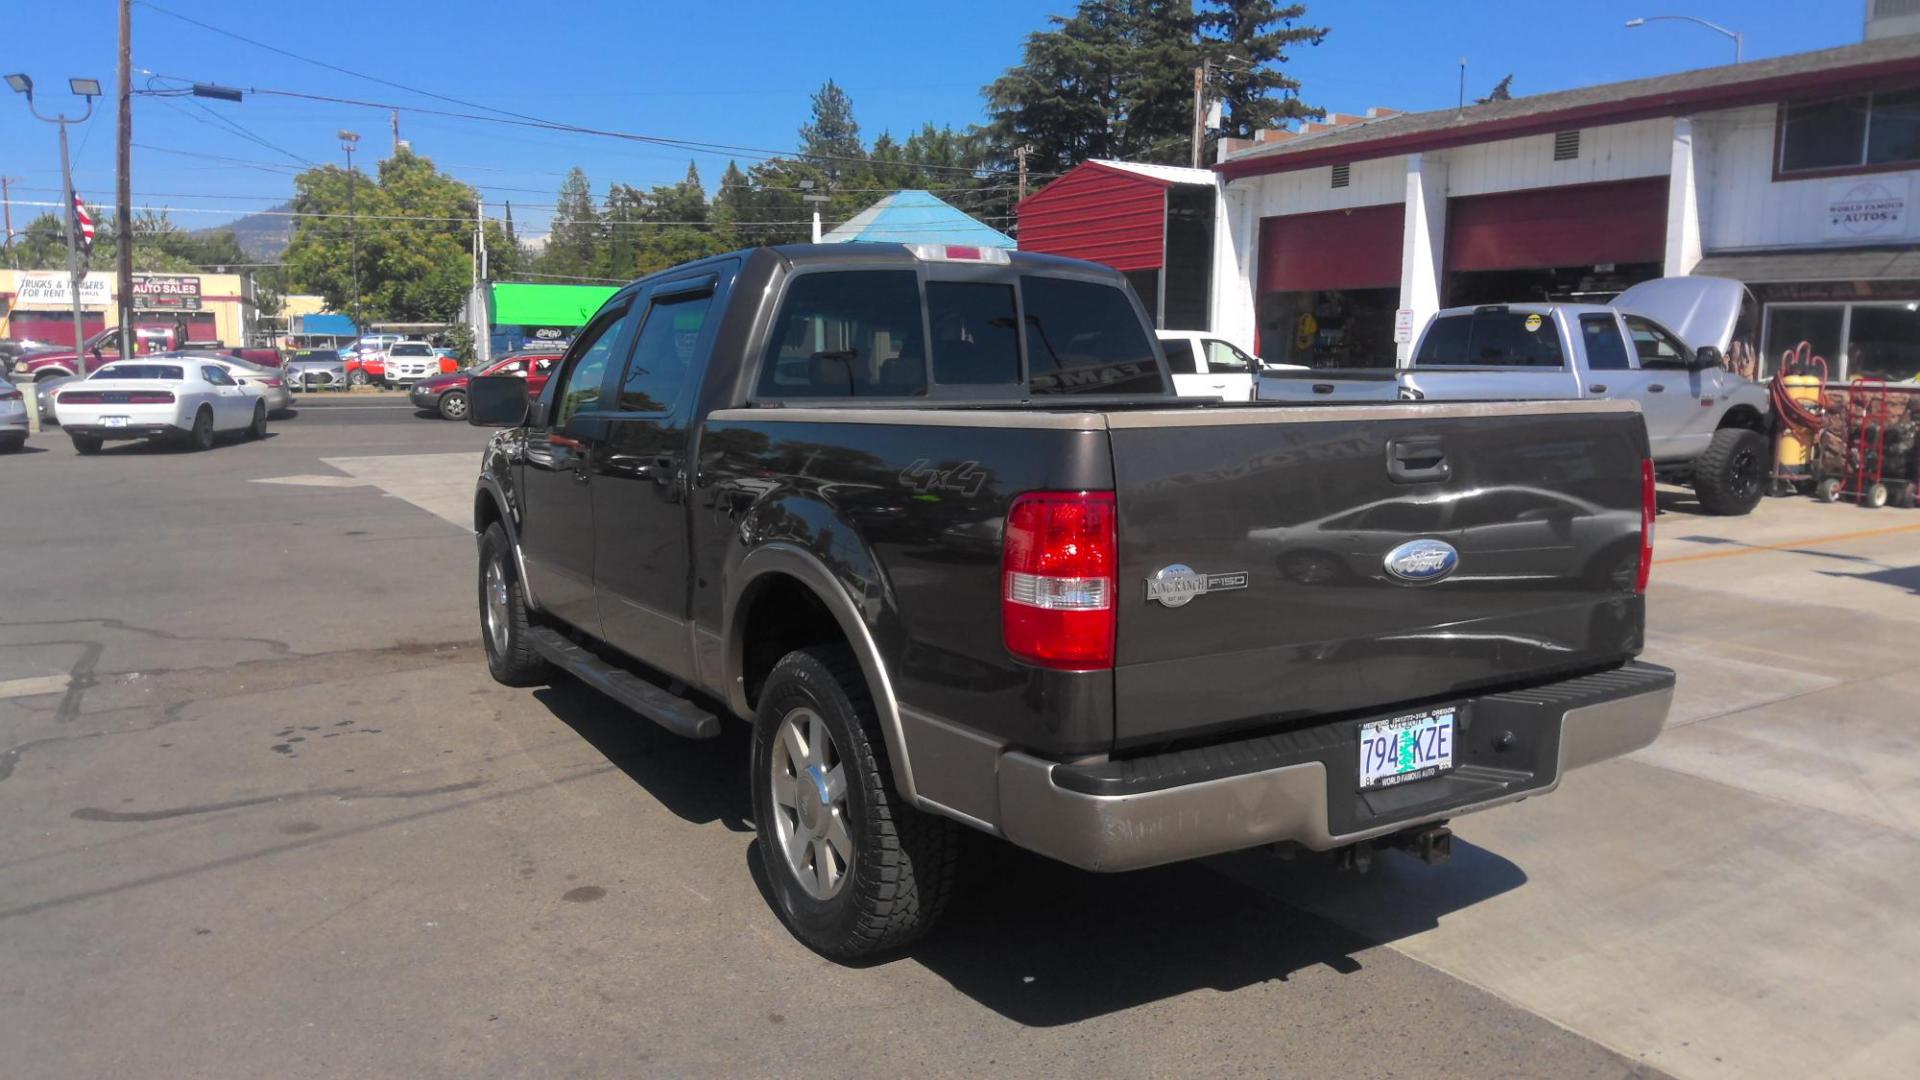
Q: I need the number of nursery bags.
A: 0